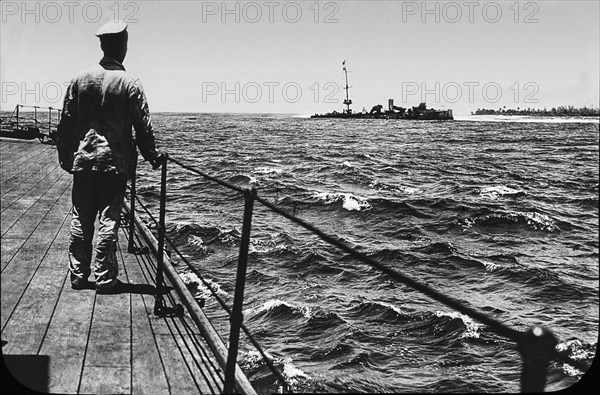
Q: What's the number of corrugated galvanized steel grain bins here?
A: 0